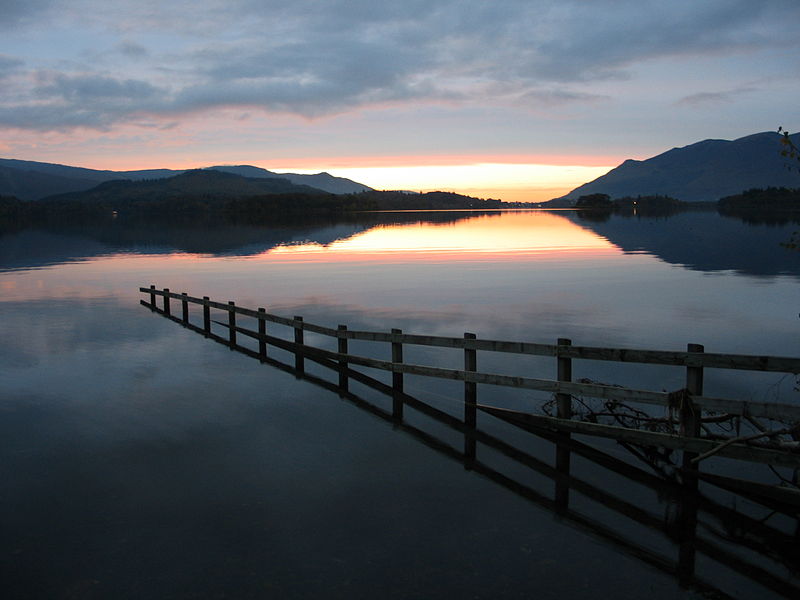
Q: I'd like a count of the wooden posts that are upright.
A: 12